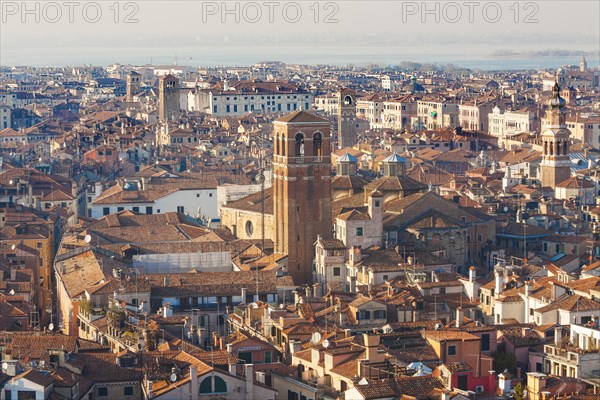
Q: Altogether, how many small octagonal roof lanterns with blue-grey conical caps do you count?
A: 2